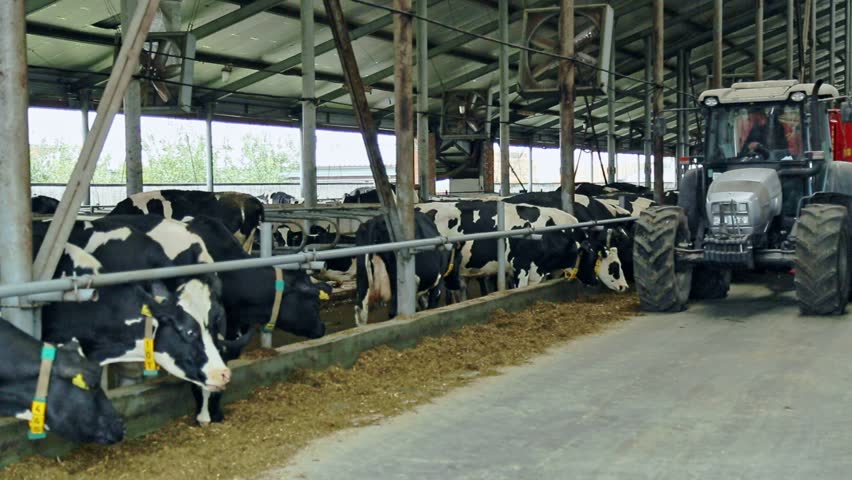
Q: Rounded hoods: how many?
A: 1